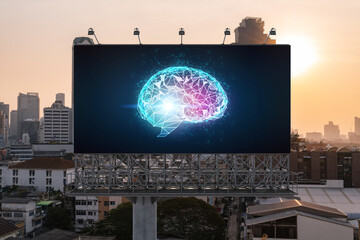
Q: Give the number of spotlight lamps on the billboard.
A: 5